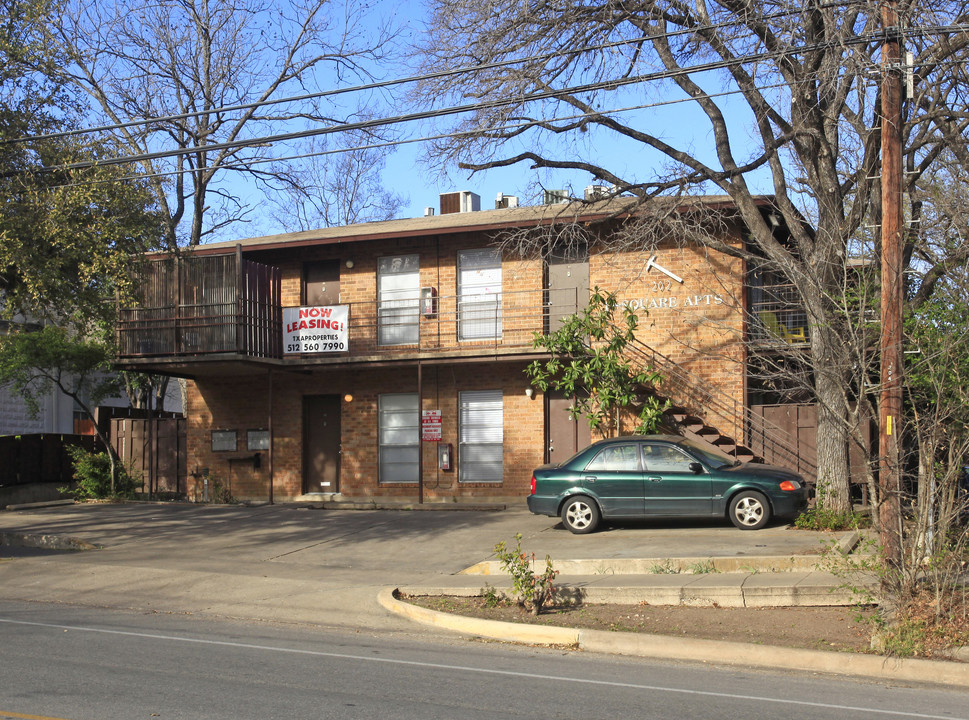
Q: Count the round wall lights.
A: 2